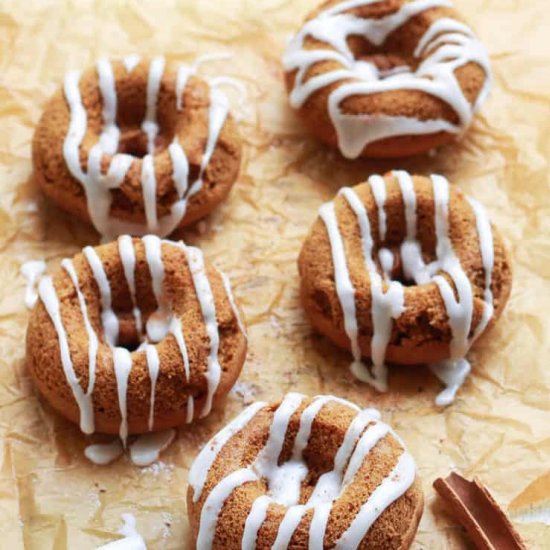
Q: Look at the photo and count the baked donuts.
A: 5